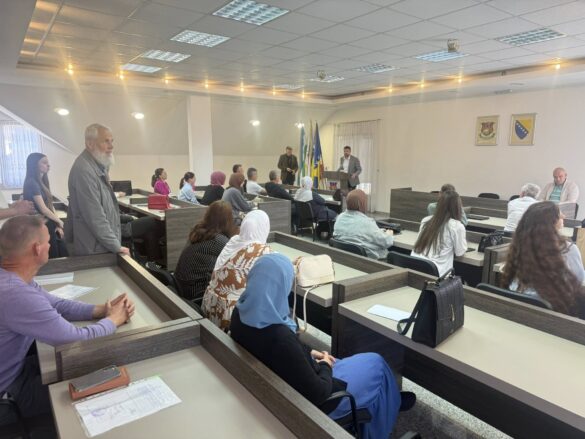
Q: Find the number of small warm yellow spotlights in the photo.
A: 11